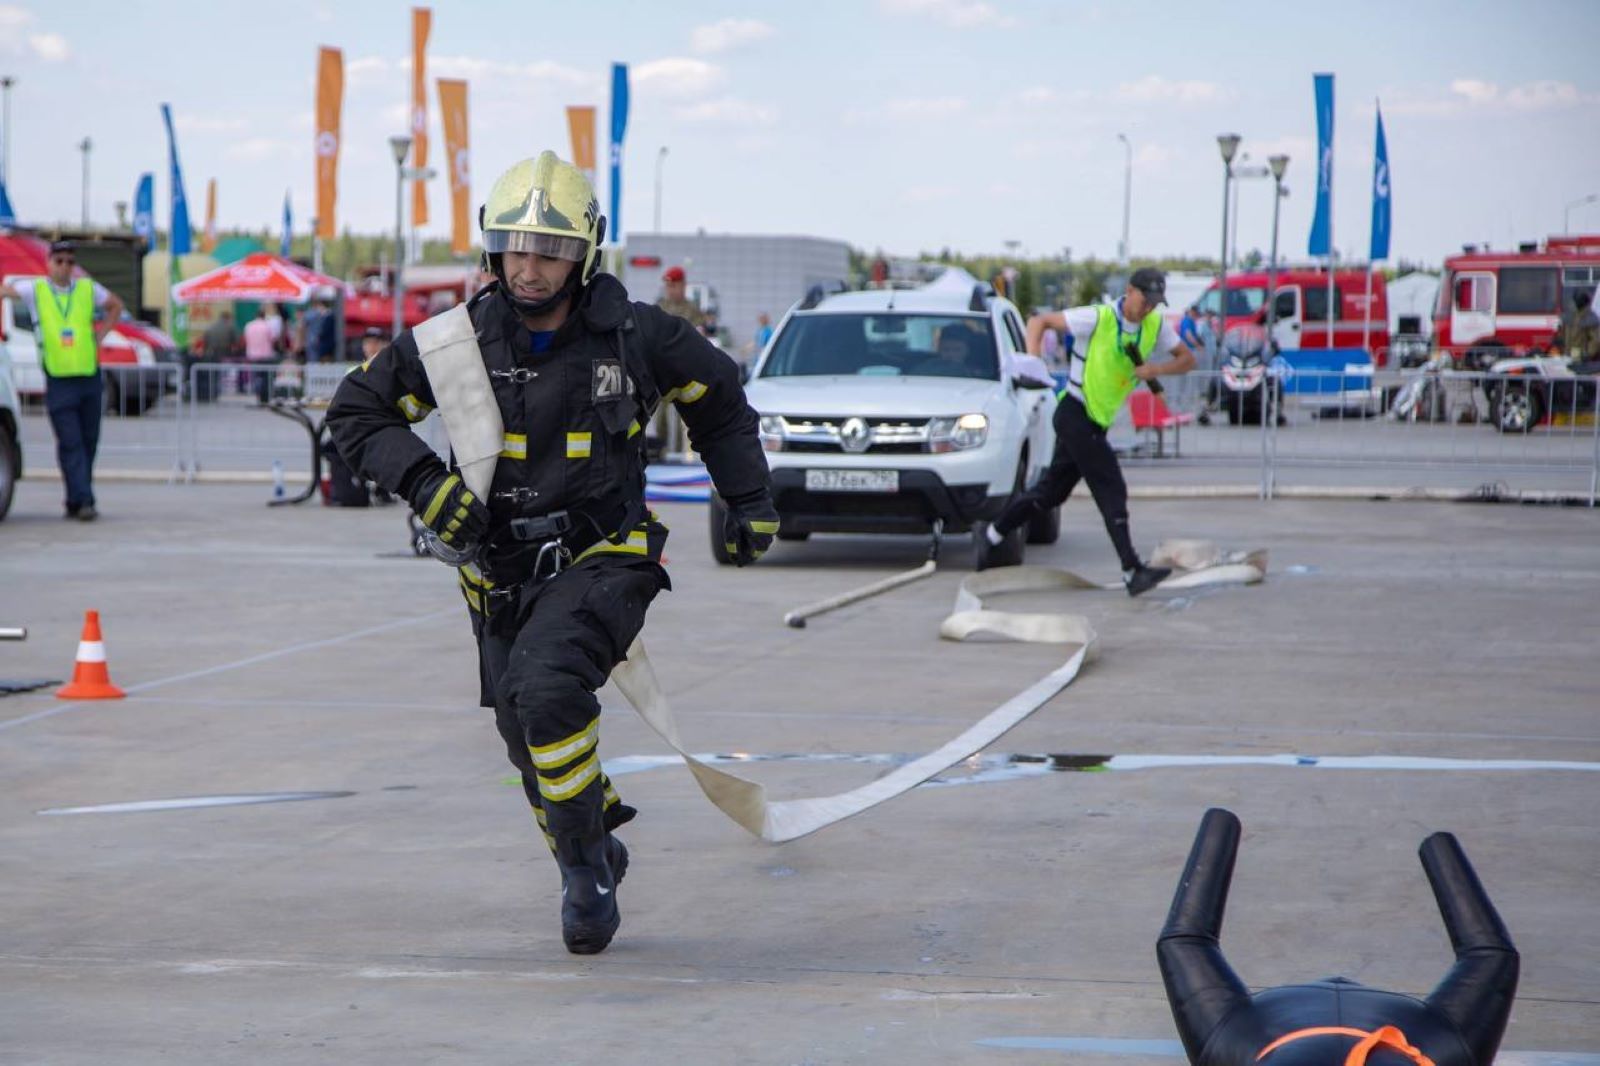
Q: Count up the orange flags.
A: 5